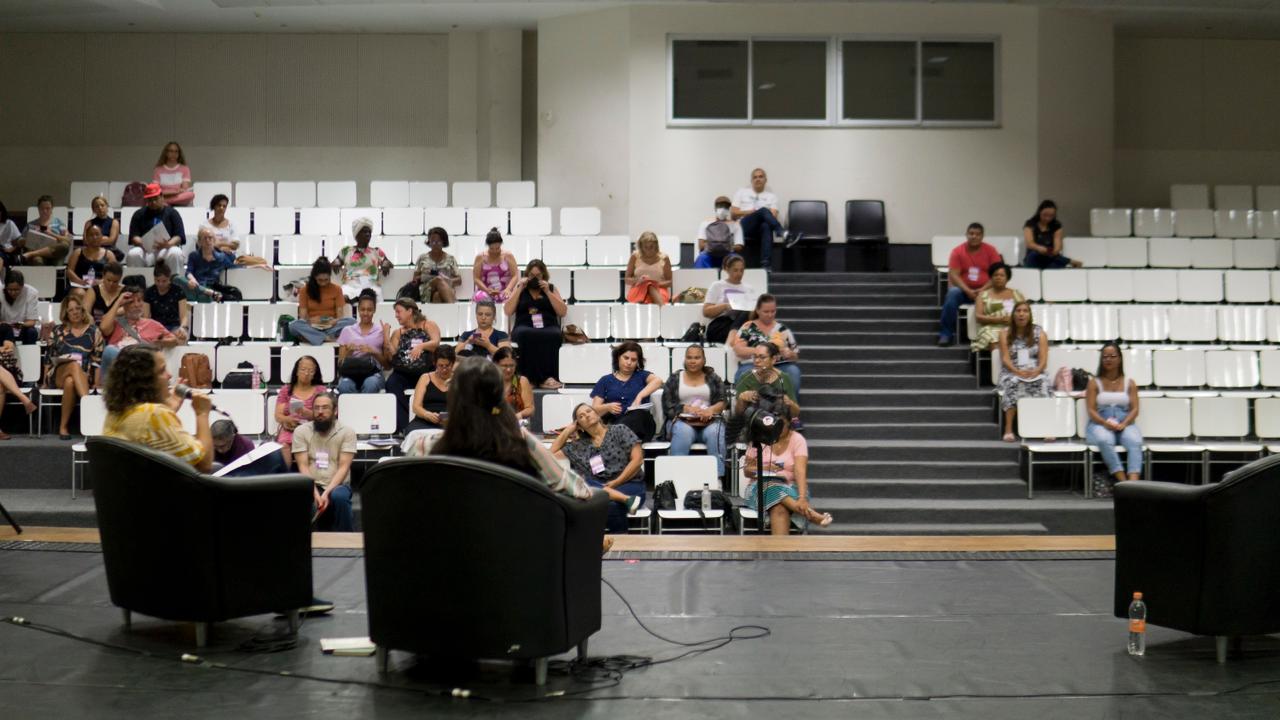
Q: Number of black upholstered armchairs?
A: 3